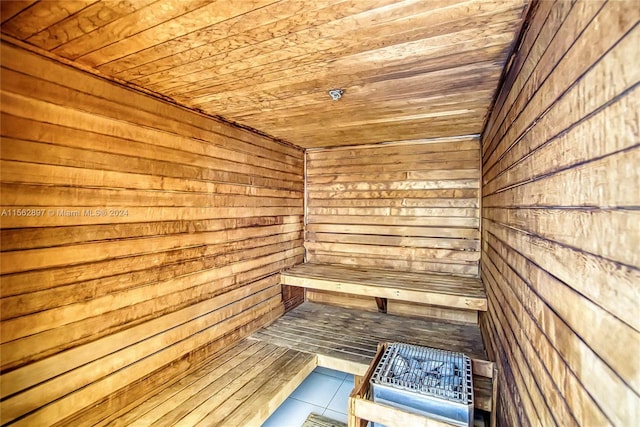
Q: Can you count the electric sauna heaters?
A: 1